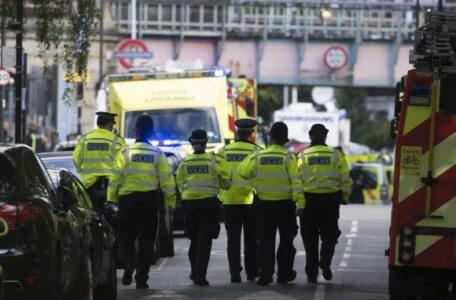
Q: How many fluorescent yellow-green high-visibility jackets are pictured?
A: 6